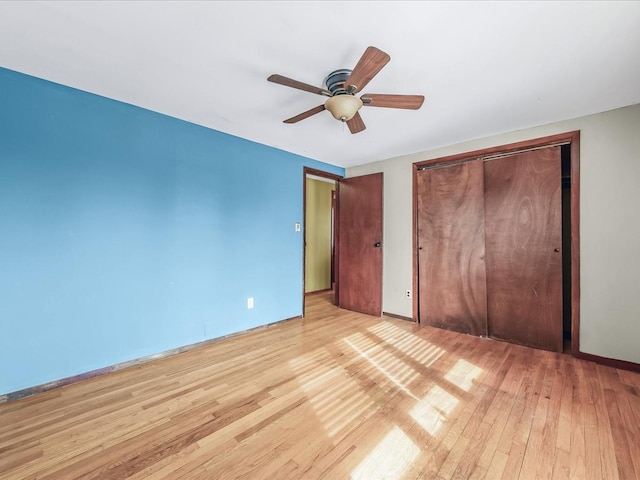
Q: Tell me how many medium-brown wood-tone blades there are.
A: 5